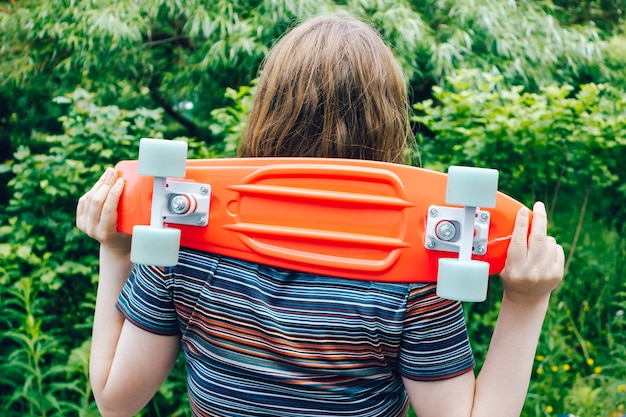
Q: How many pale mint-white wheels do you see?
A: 4